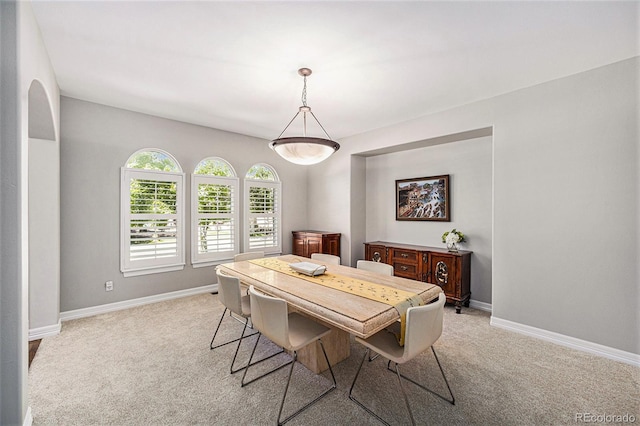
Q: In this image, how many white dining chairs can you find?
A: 6